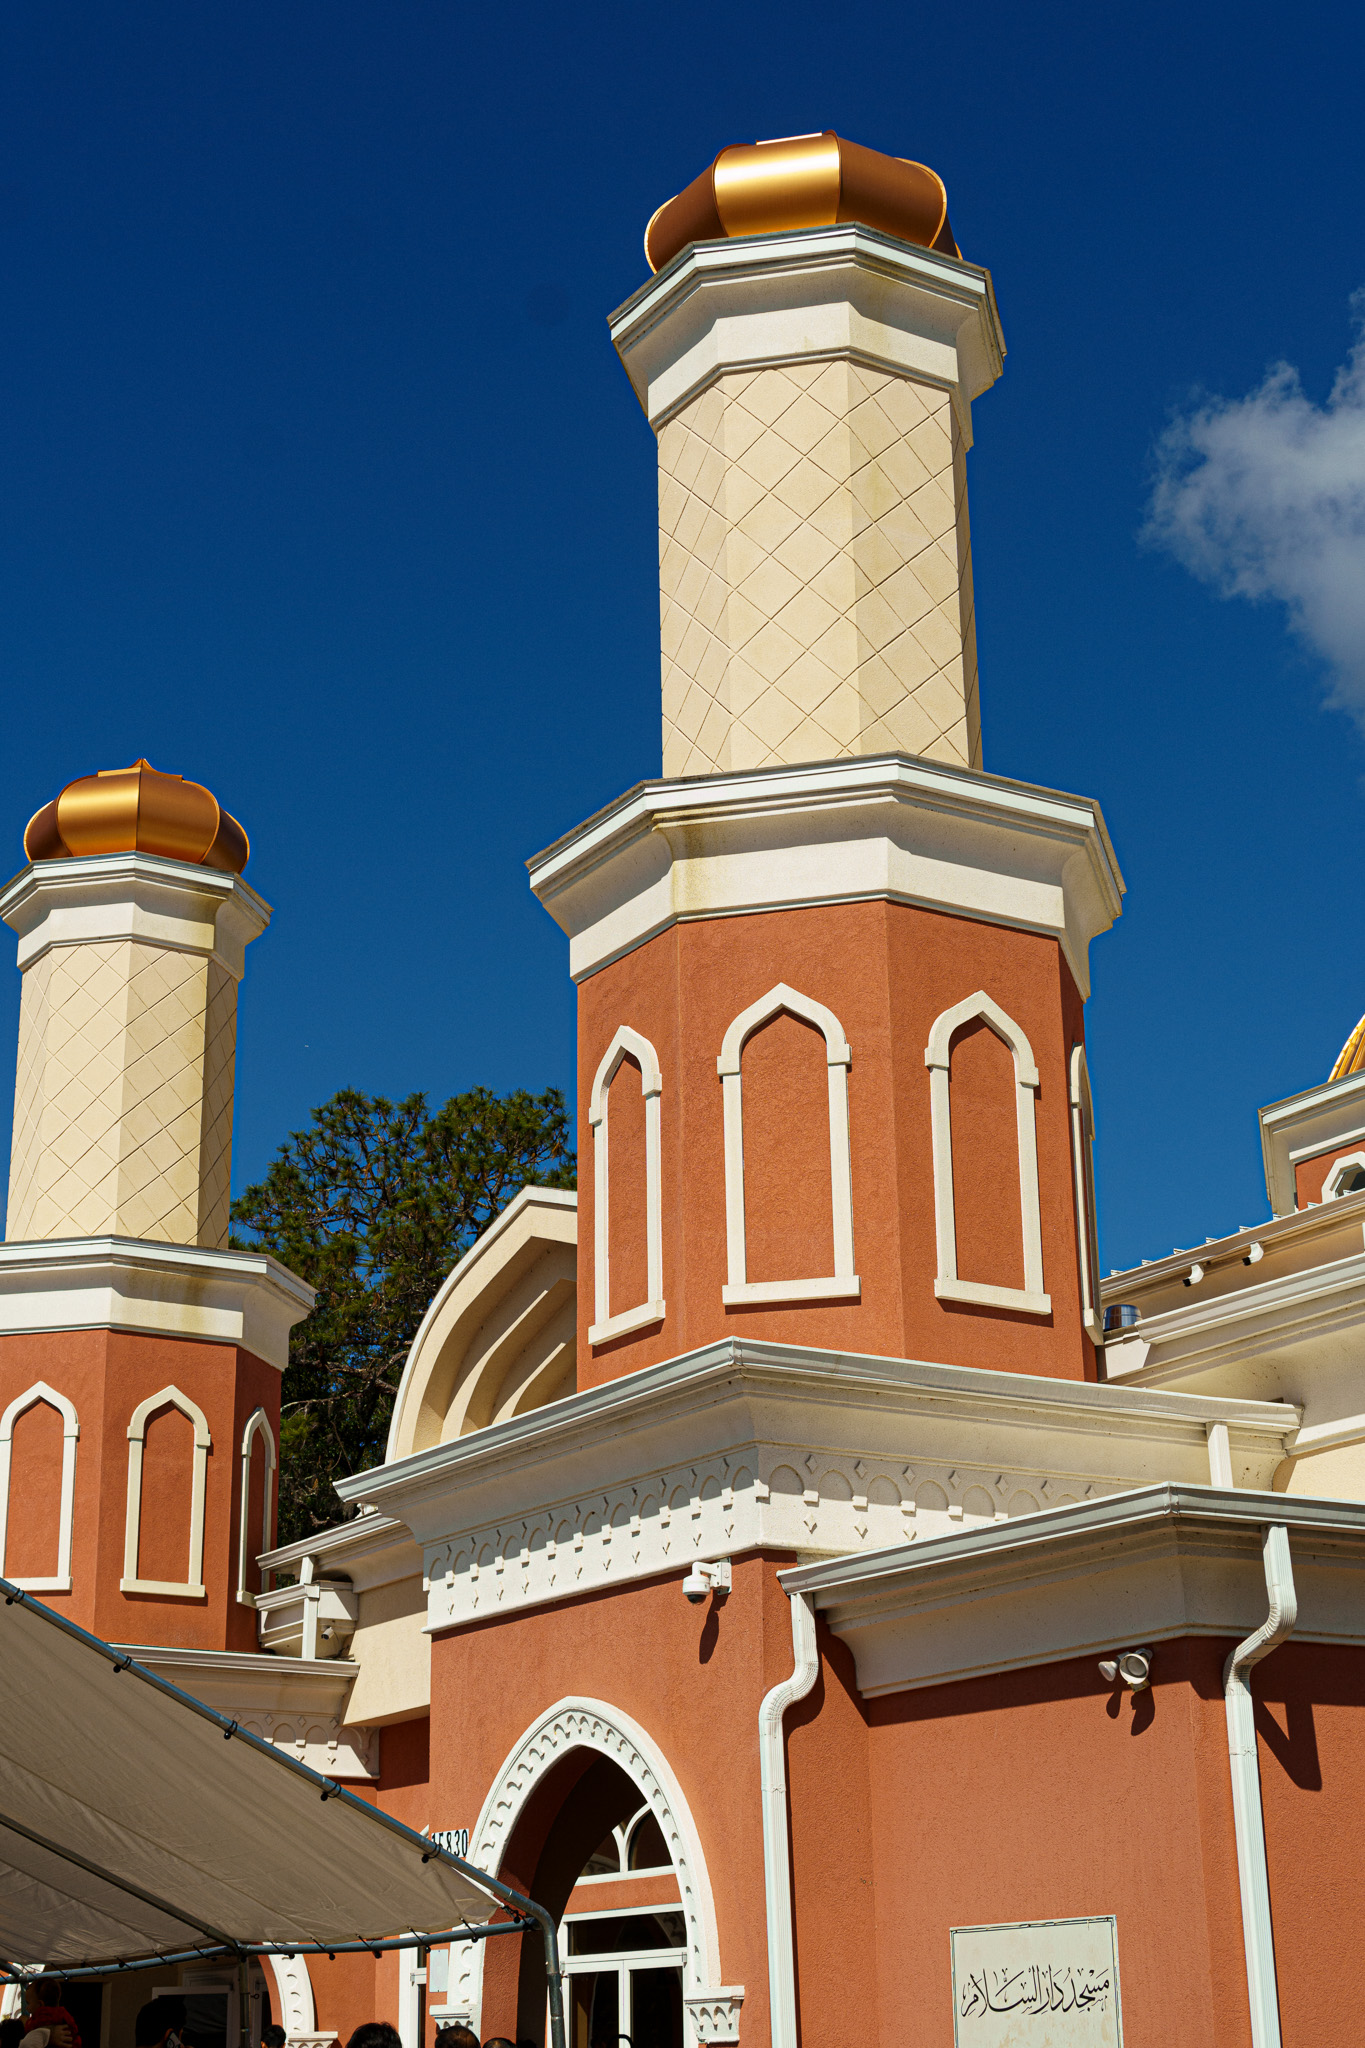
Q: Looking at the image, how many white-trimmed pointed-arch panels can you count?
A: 7